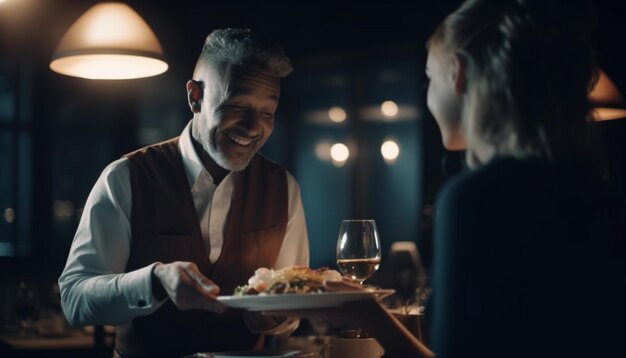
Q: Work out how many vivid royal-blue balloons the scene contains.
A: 0